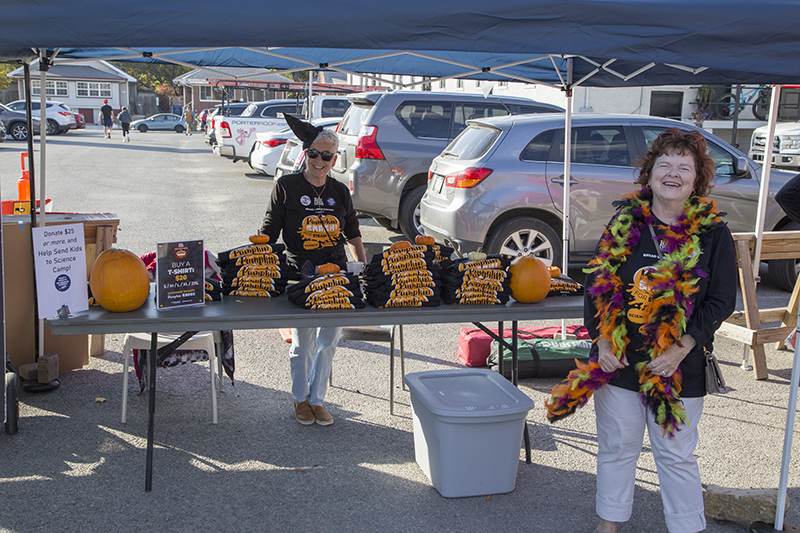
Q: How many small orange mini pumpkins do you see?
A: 5